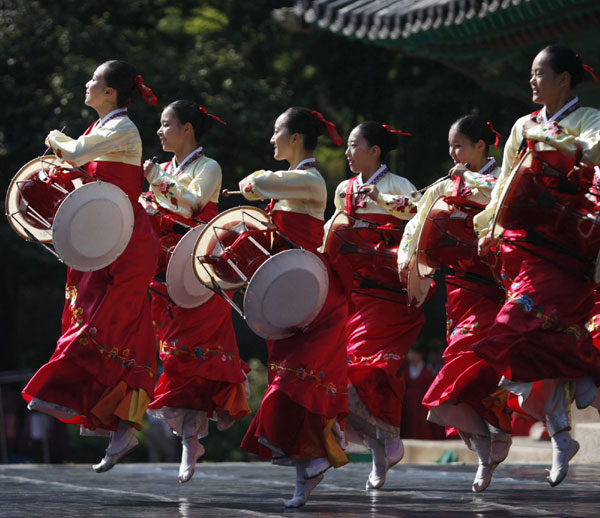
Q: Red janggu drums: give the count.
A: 6